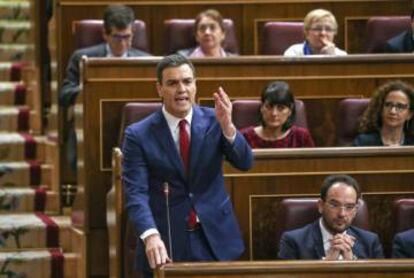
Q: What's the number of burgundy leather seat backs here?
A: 9